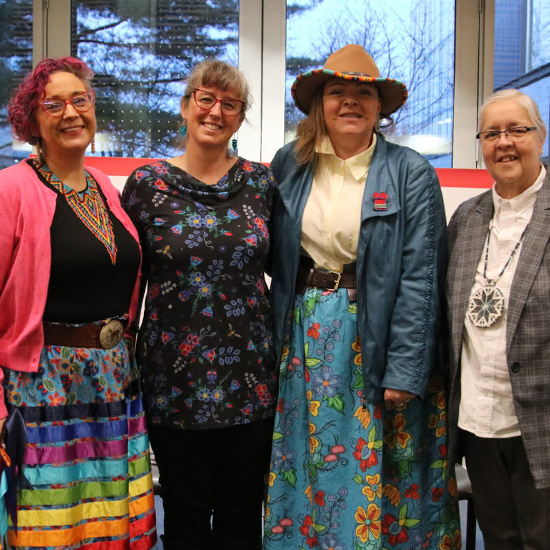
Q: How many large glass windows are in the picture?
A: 4